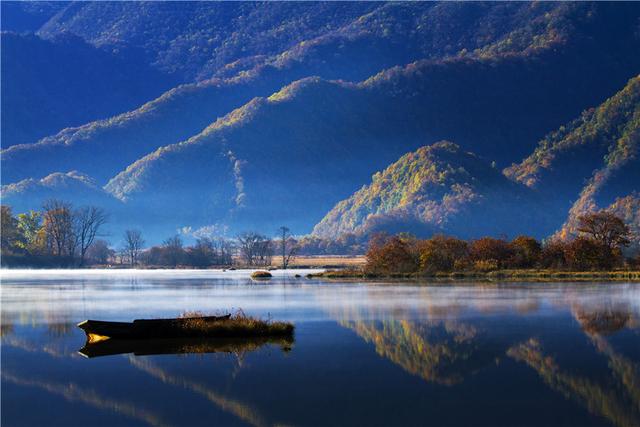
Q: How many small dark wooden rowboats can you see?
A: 1